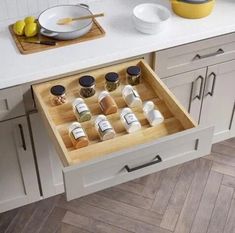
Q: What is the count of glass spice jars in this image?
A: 11